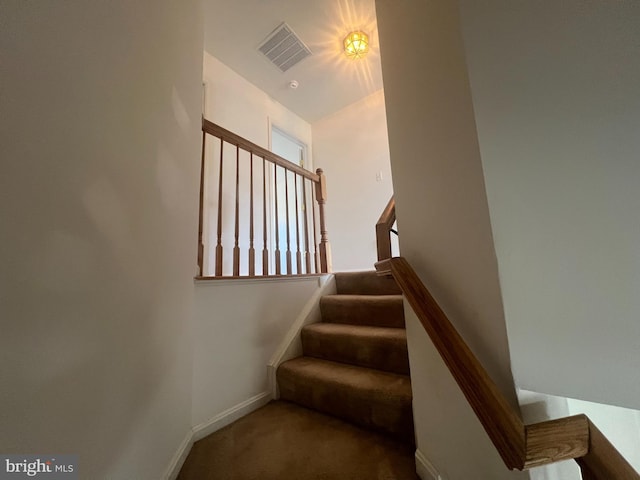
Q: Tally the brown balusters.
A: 10